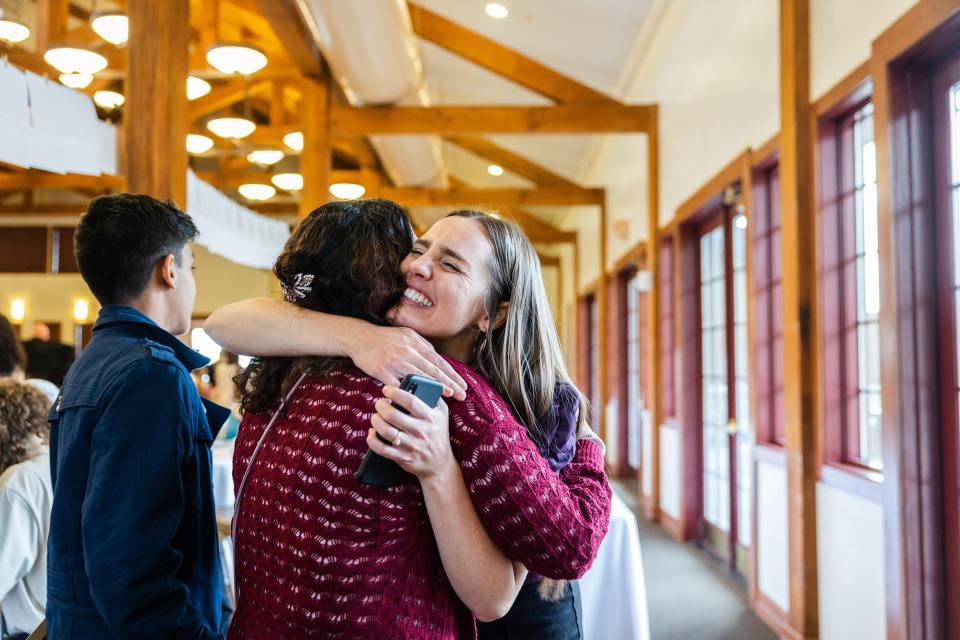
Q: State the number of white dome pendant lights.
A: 14